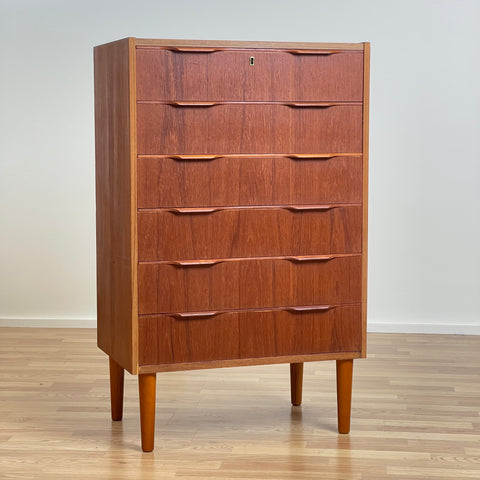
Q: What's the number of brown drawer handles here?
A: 12